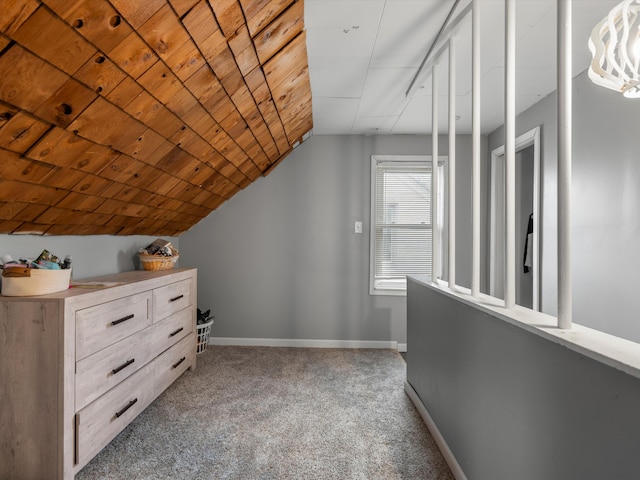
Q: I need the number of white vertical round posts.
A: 5